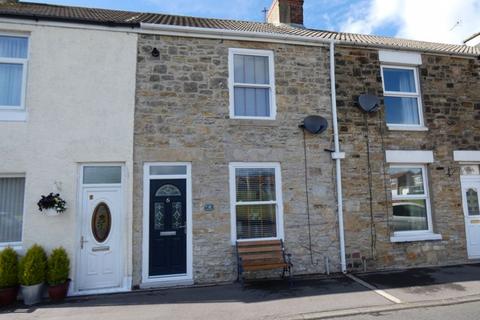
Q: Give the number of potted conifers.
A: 3